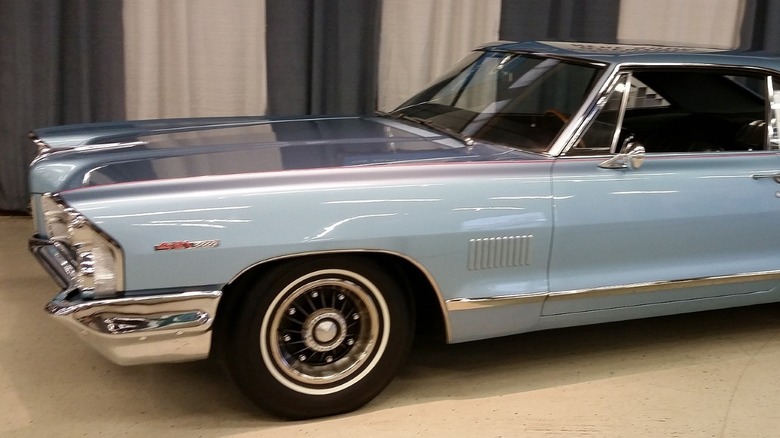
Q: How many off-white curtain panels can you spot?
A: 3